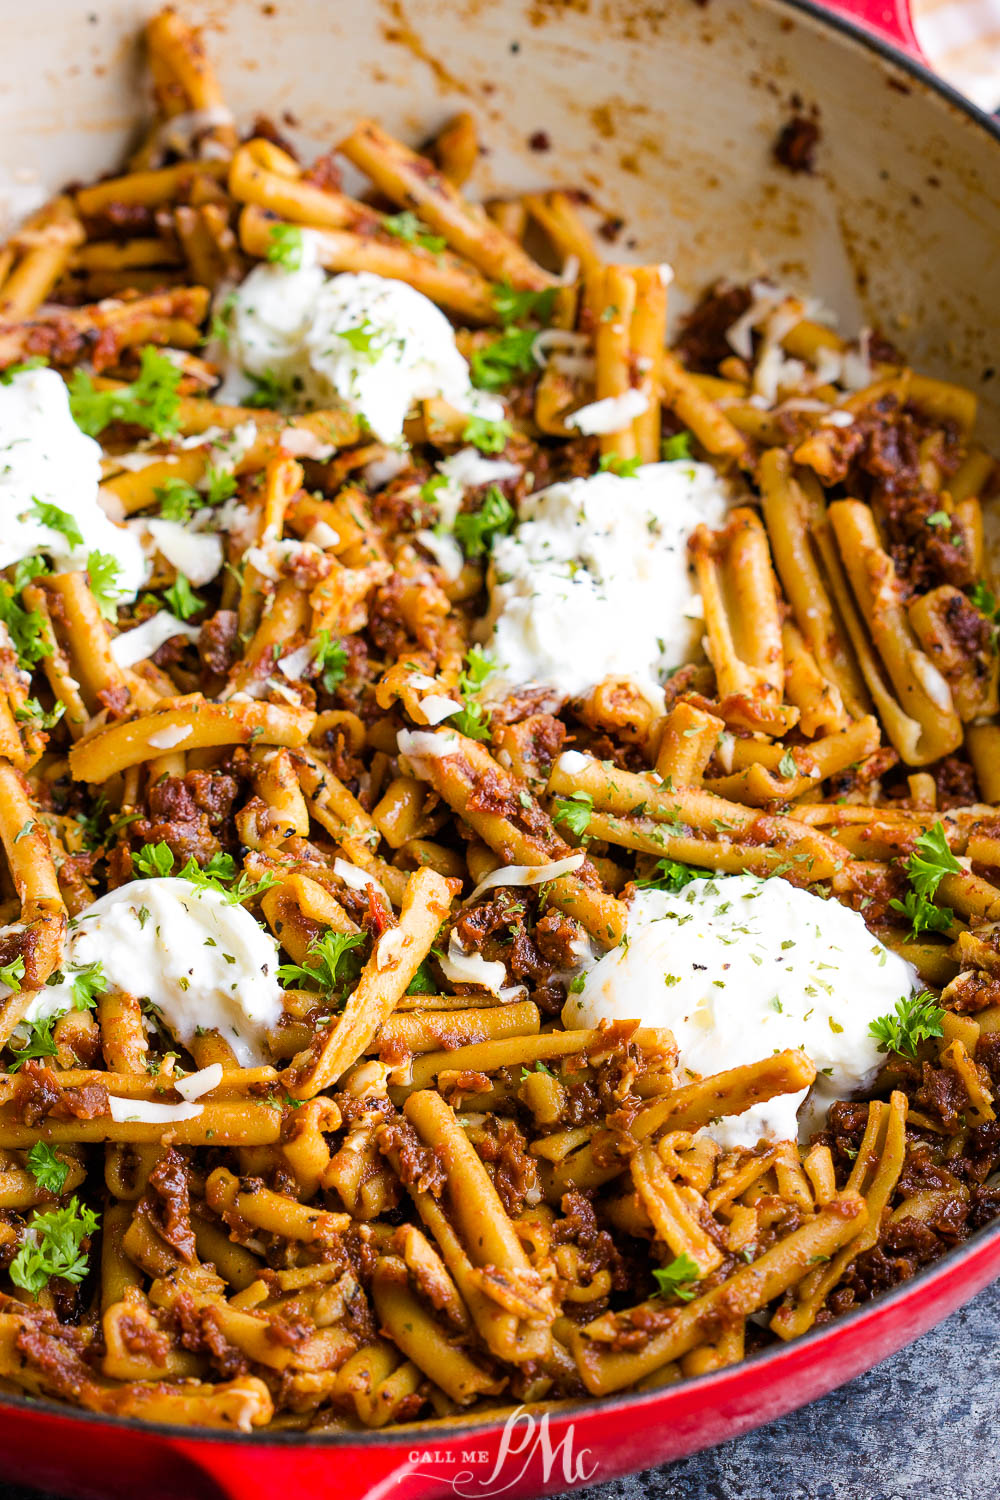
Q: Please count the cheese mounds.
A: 5